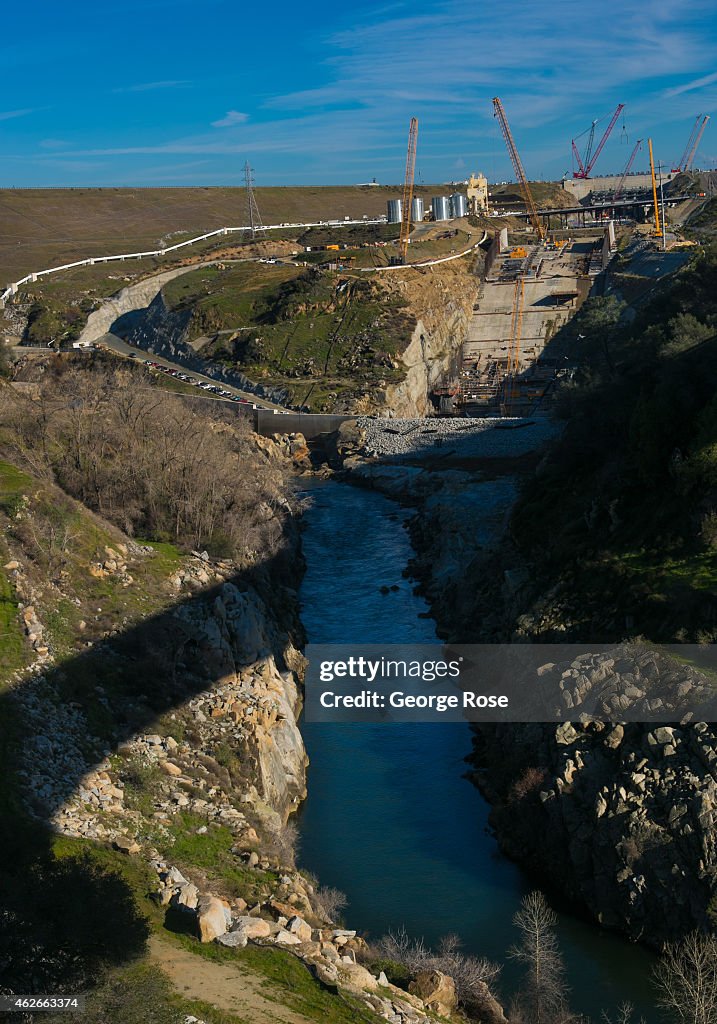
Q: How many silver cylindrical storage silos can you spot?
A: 4